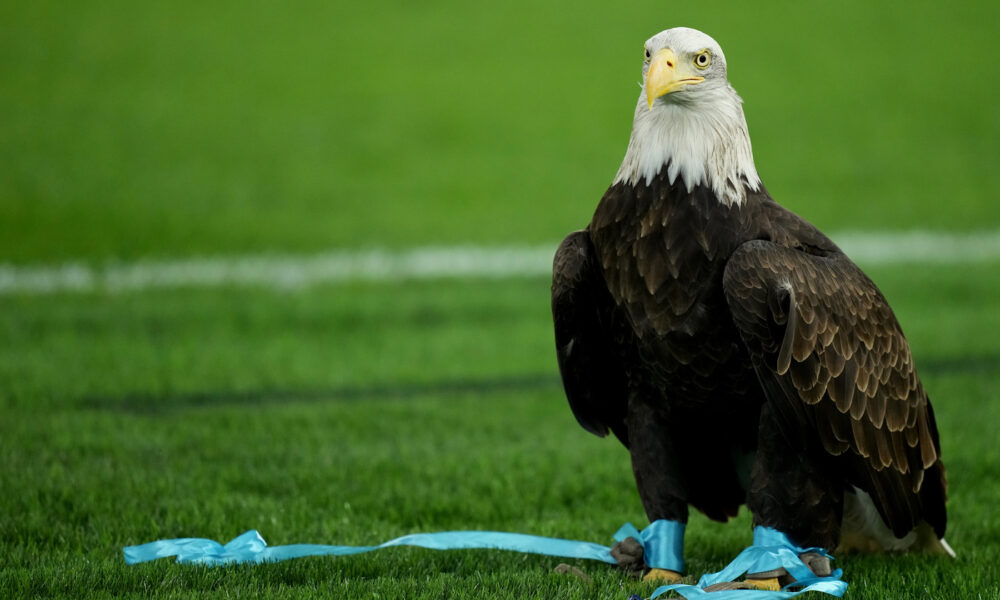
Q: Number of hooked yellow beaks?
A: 1